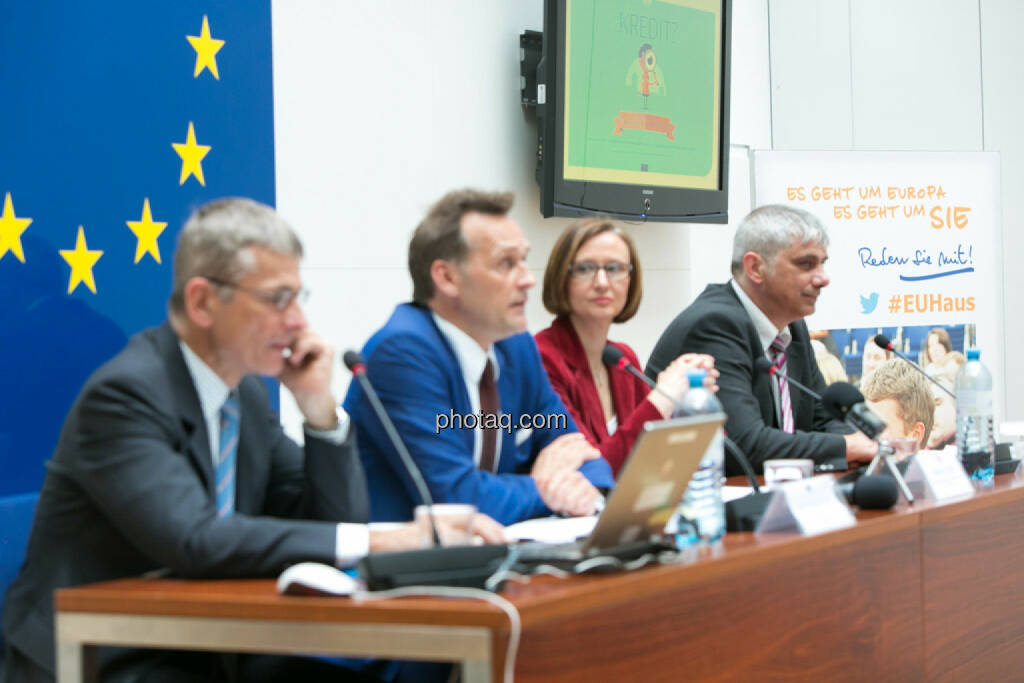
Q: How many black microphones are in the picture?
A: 6